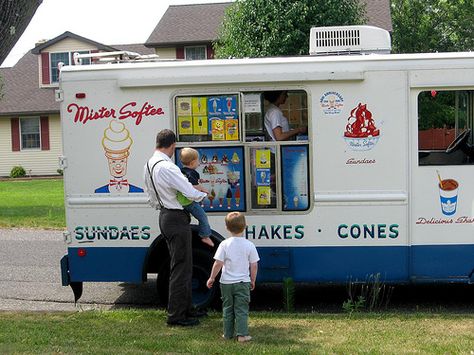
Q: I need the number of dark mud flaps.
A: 1